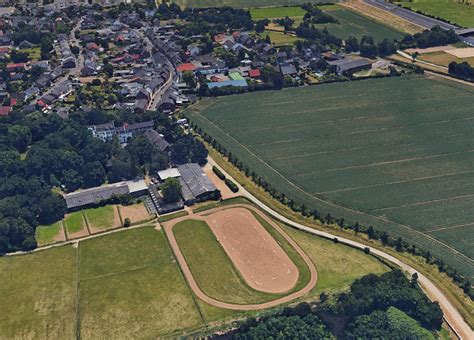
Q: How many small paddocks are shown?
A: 4